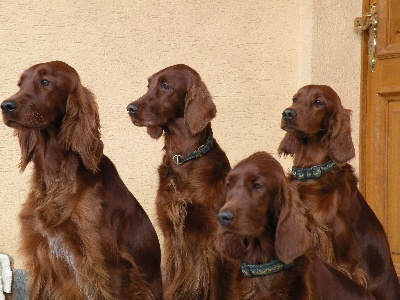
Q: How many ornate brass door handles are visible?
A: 1